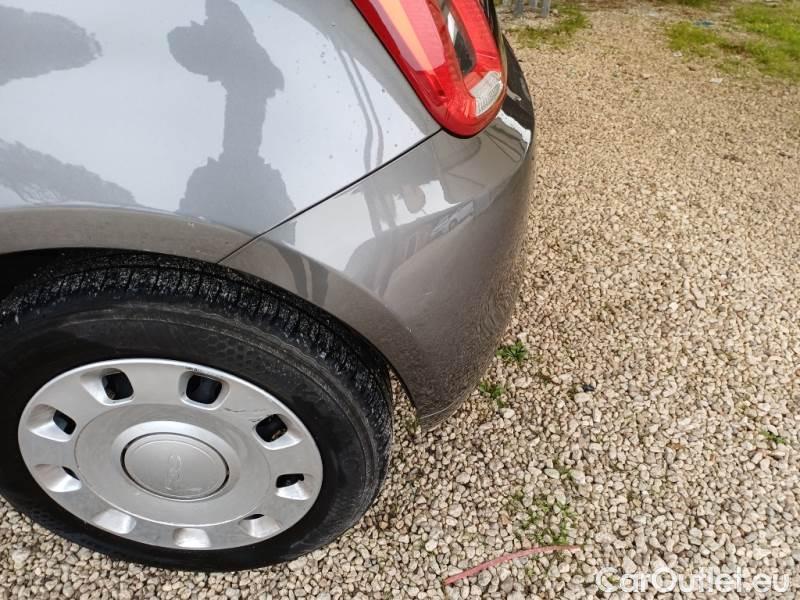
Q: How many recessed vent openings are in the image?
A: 9